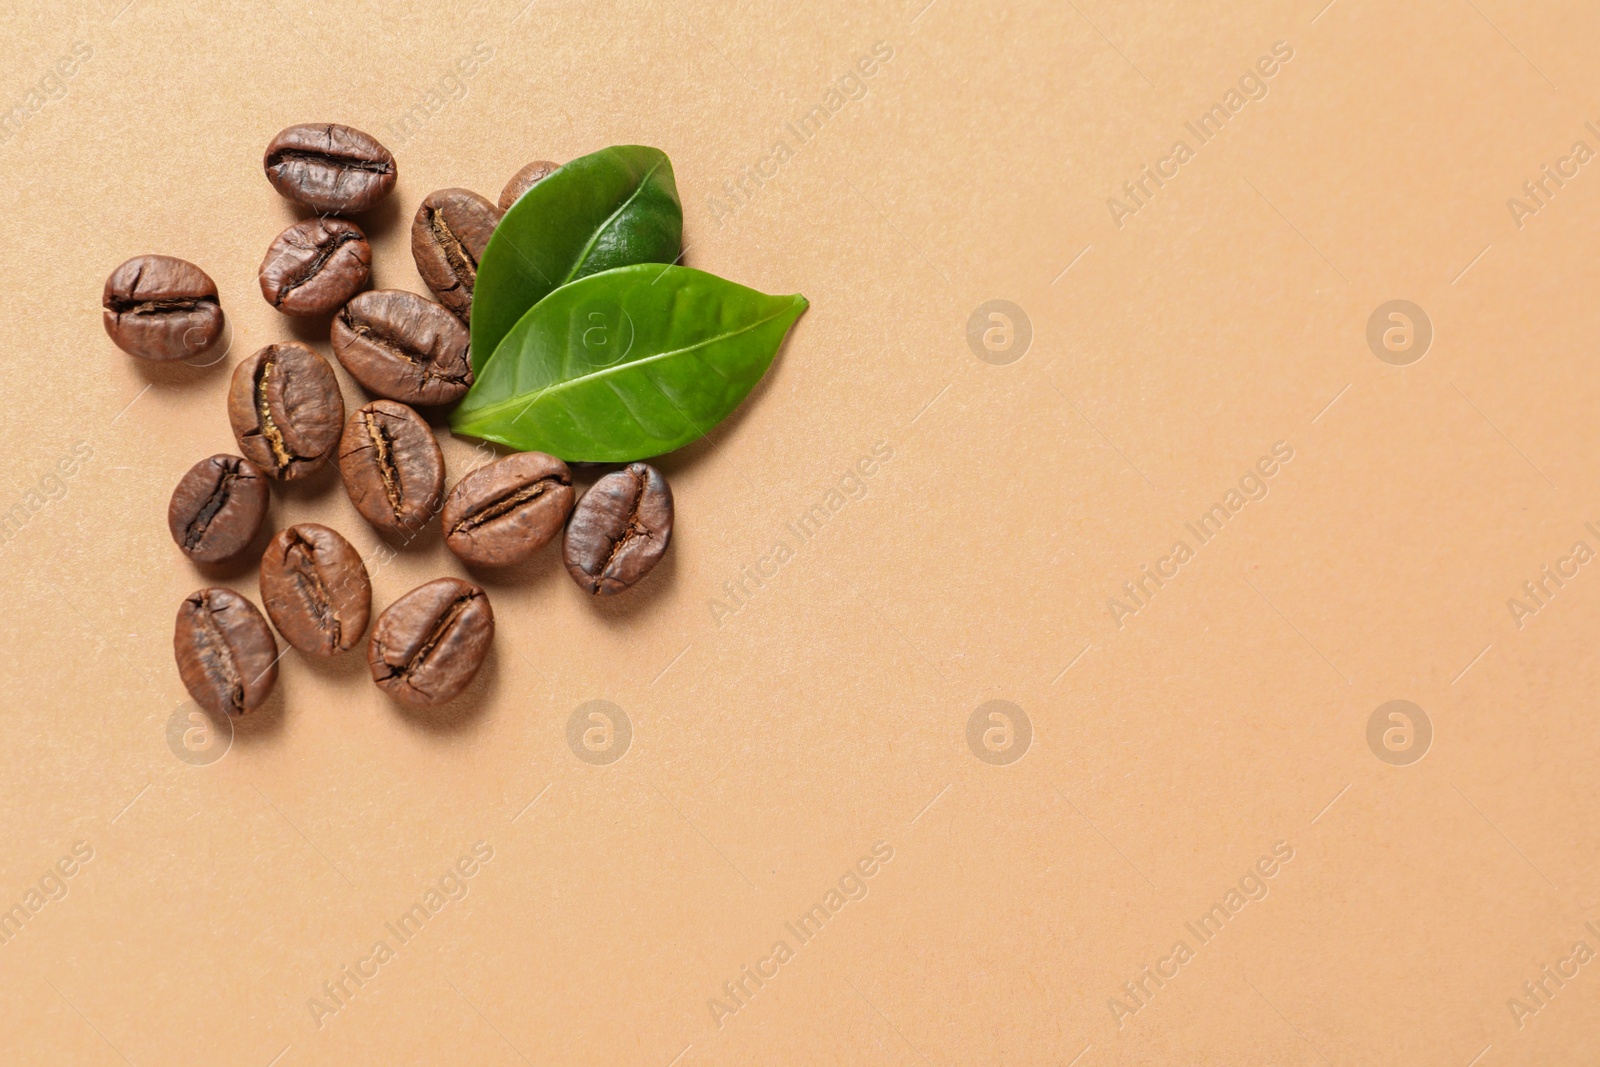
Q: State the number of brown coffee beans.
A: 14